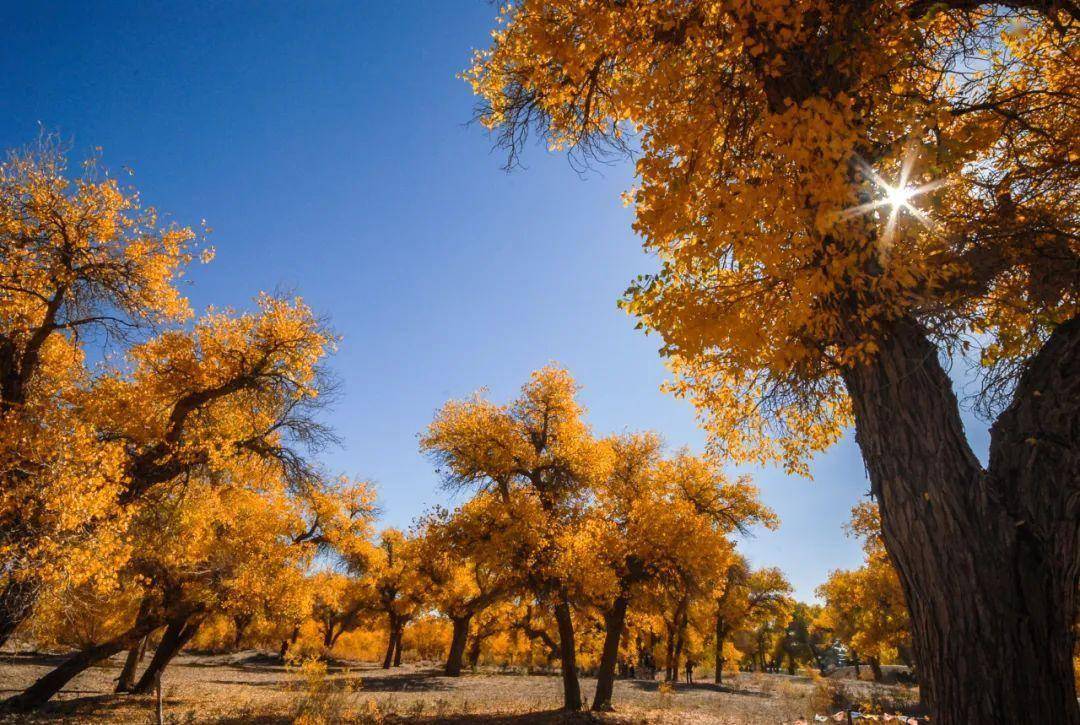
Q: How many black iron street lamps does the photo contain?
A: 0